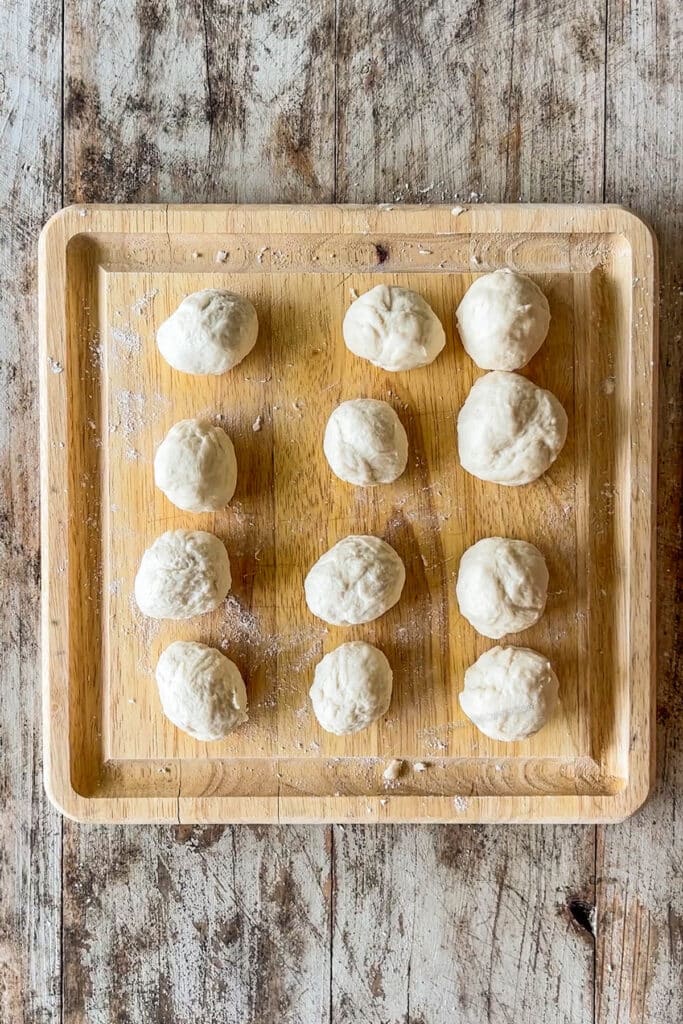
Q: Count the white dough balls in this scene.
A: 12